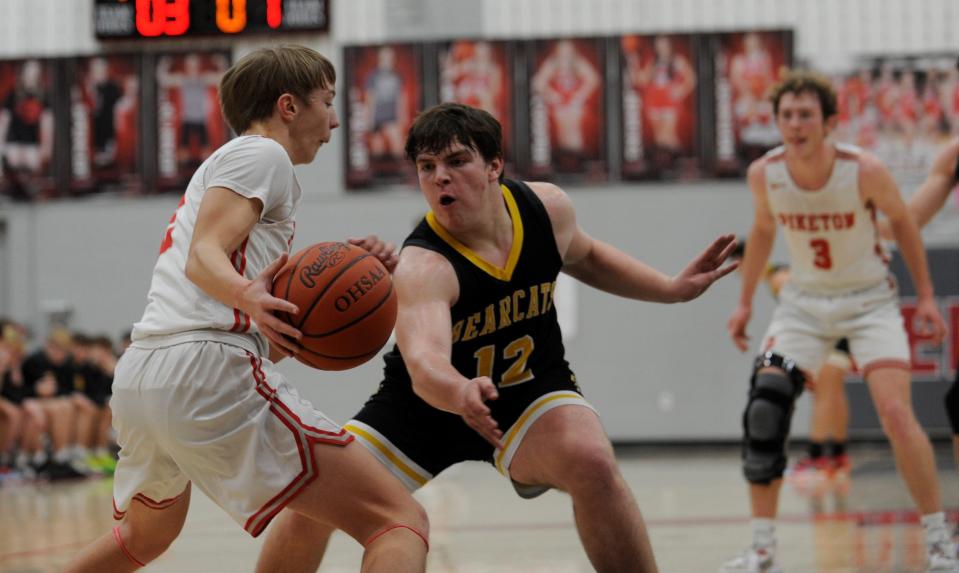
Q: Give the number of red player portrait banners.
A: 8